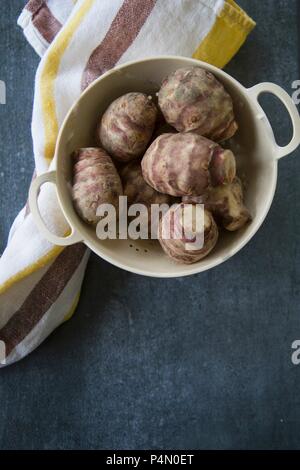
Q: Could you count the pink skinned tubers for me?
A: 7